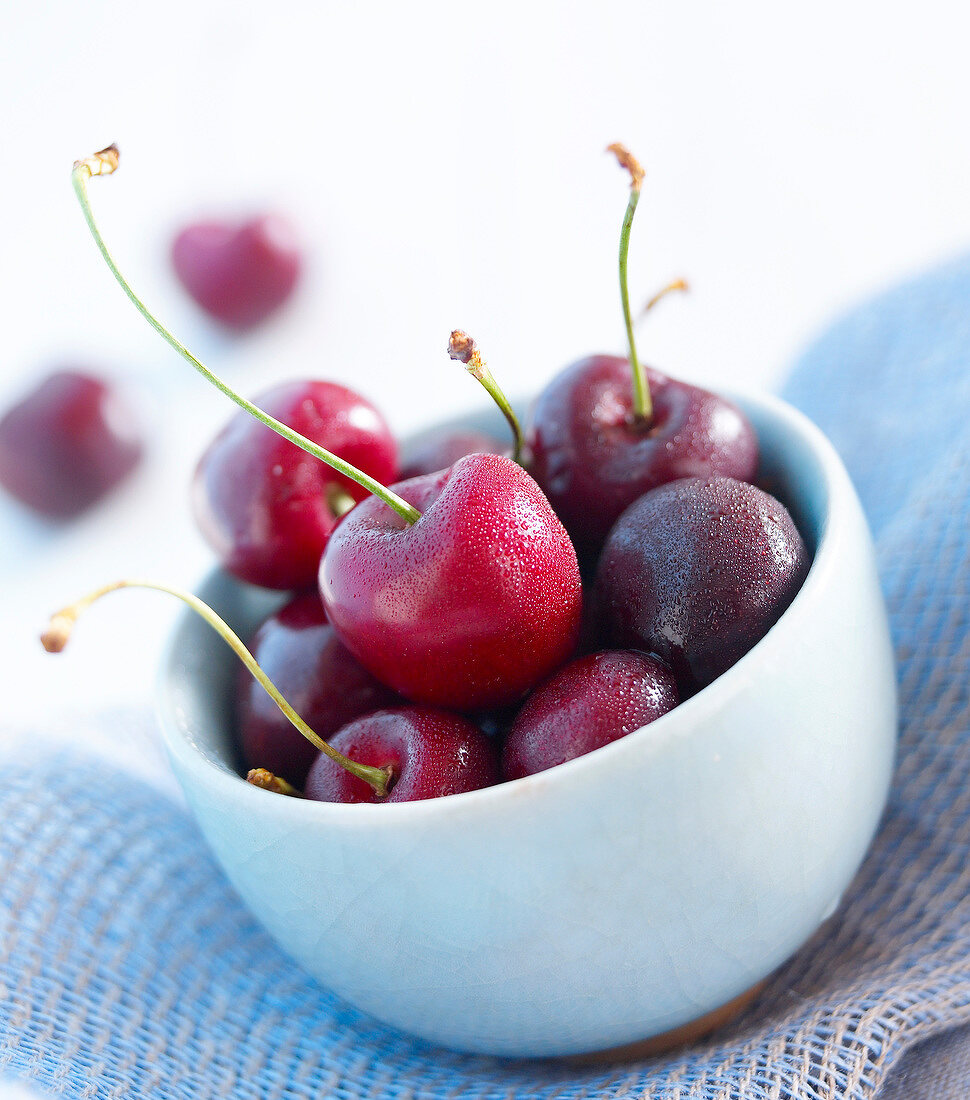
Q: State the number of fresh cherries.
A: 10